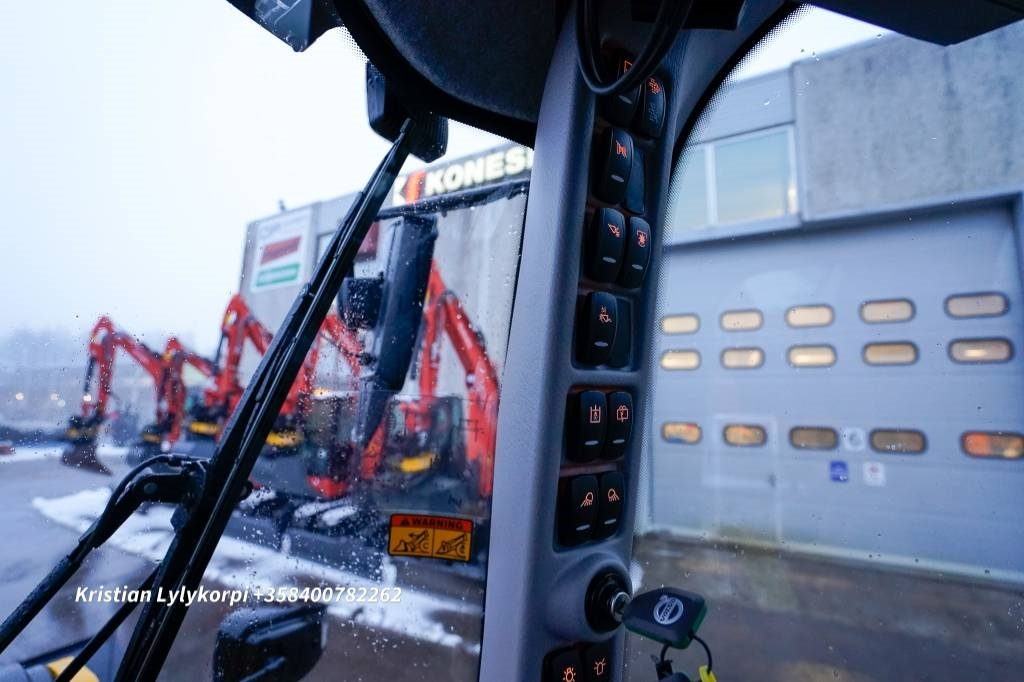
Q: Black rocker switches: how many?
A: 12